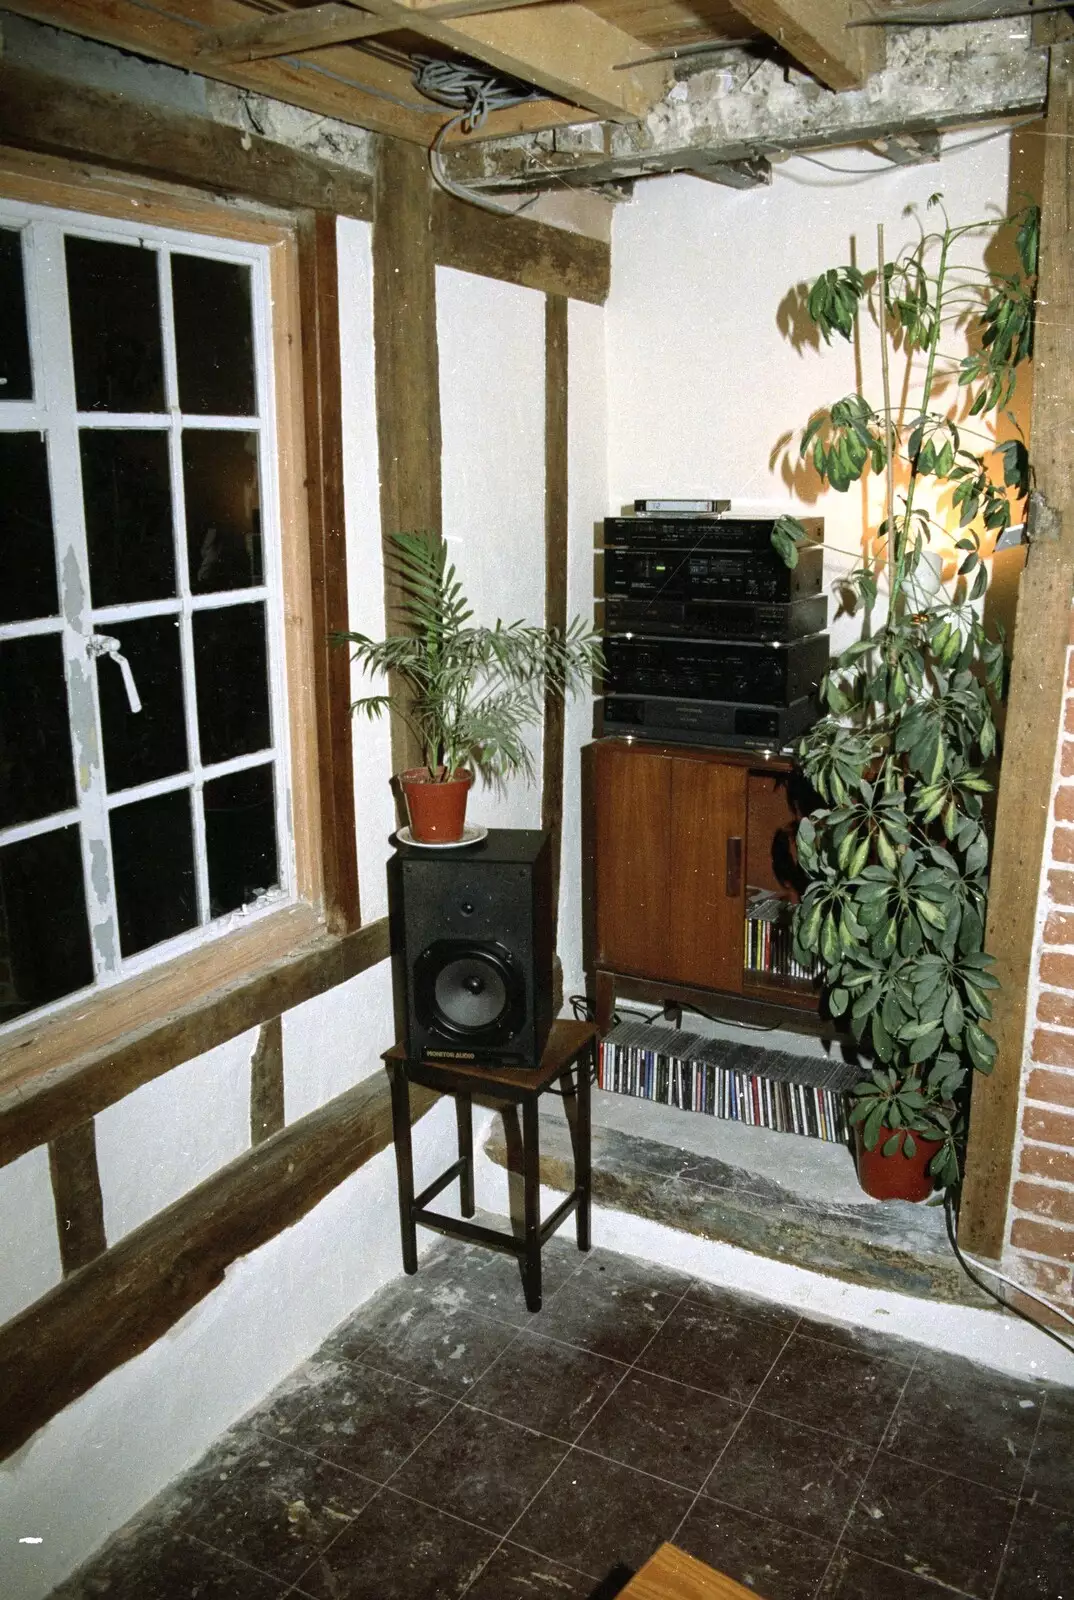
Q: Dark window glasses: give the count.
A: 12